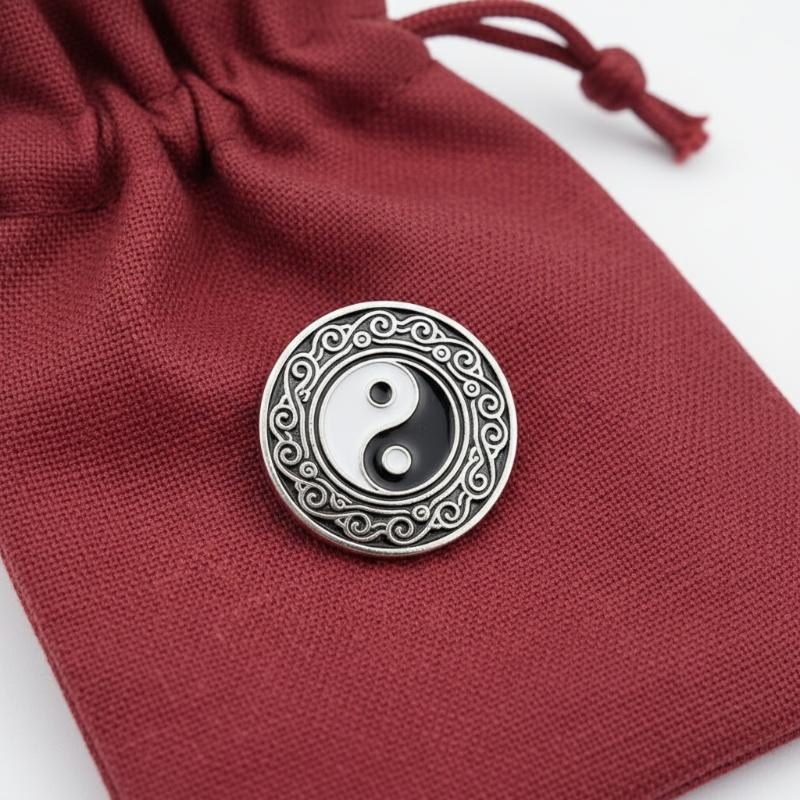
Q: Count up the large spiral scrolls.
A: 14